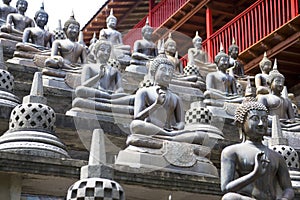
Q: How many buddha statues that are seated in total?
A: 15